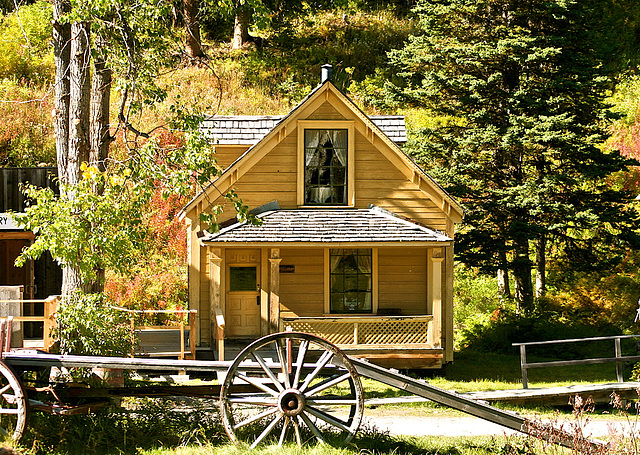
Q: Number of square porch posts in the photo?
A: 3